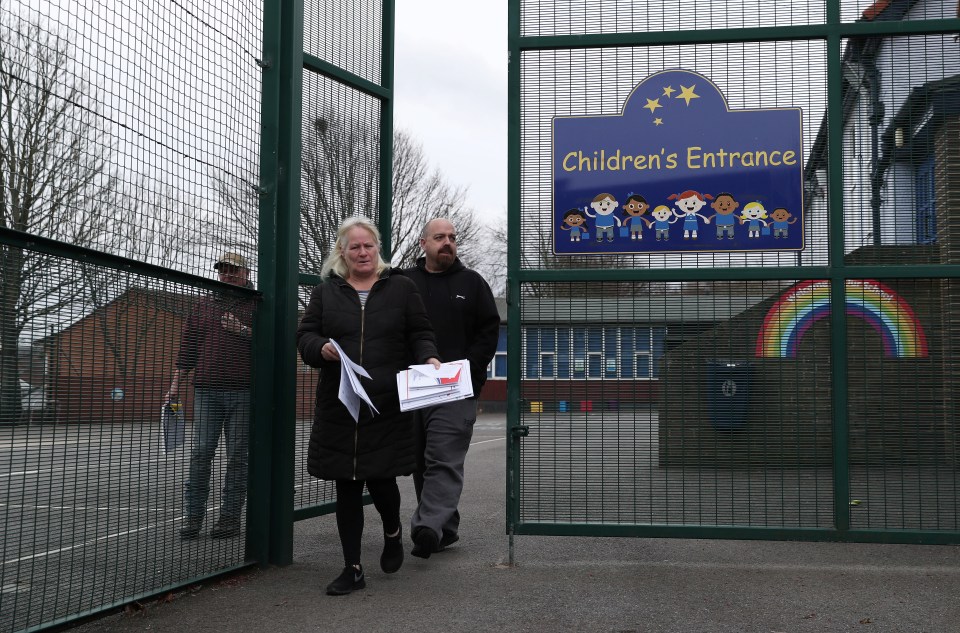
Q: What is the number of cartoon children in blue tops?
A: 8